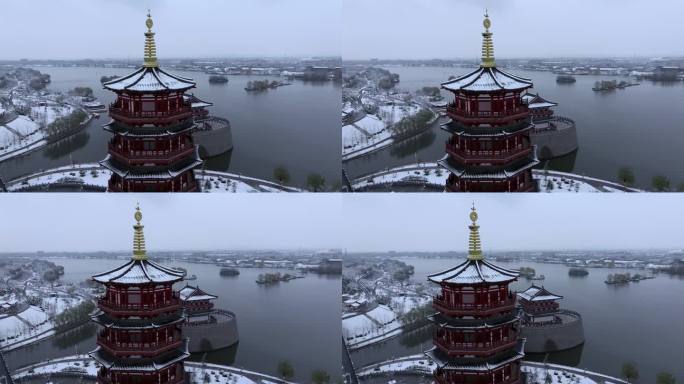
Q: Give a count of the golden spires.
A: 4